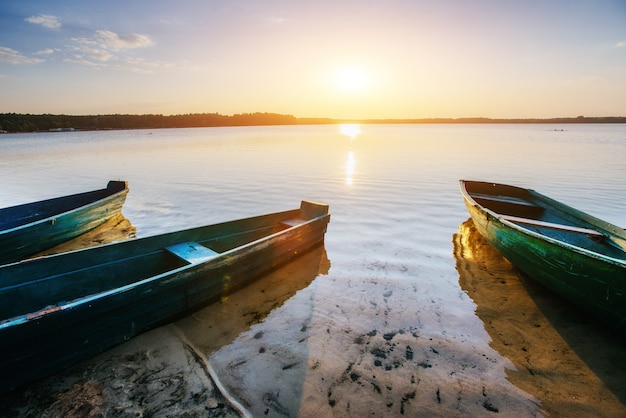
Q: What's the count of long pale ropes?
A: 1